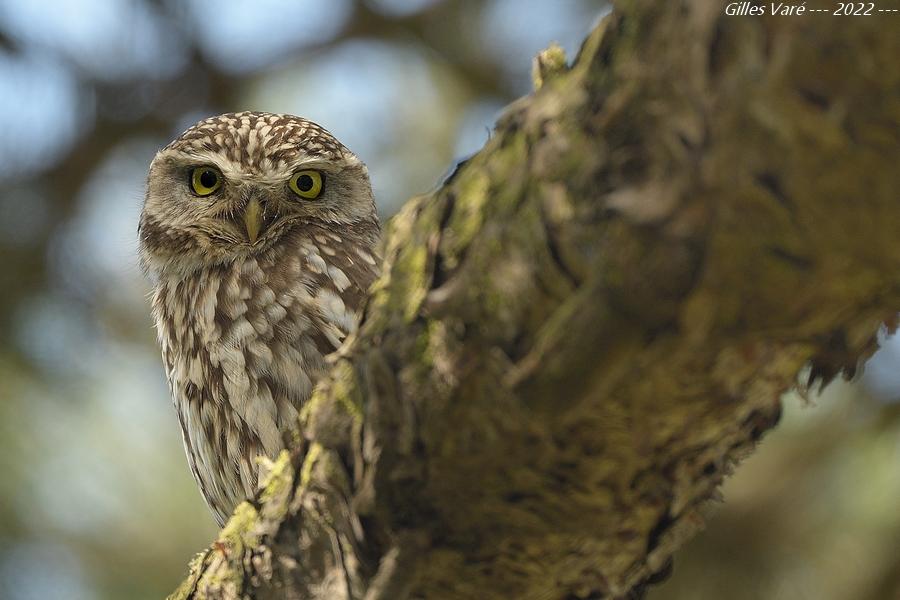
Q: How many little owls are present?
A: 1